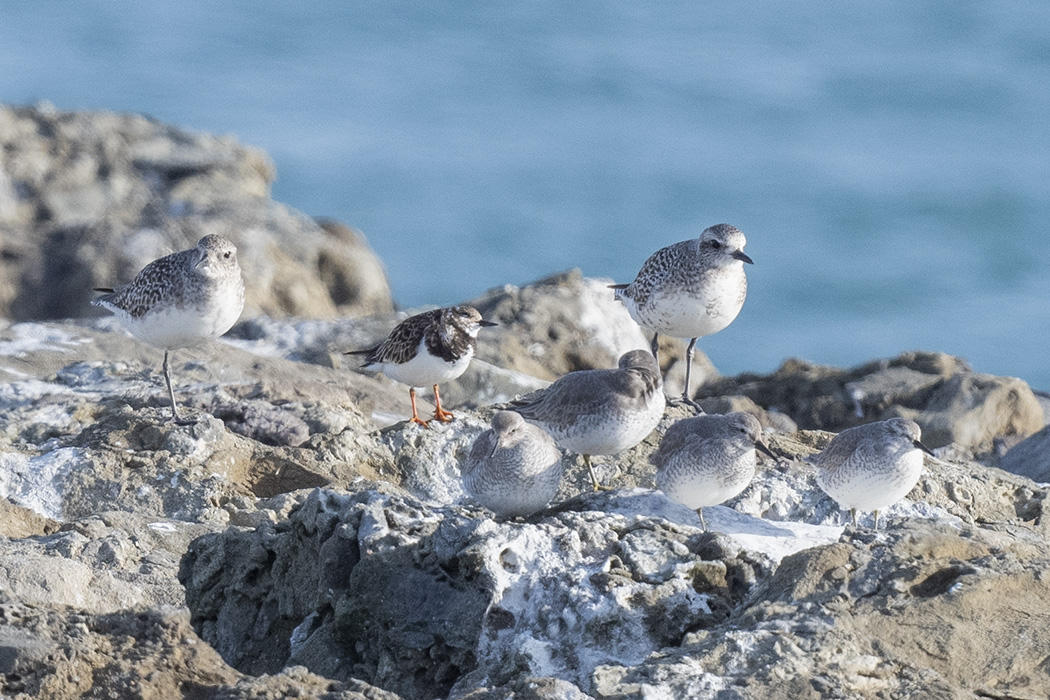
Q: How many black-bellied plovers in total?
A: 2